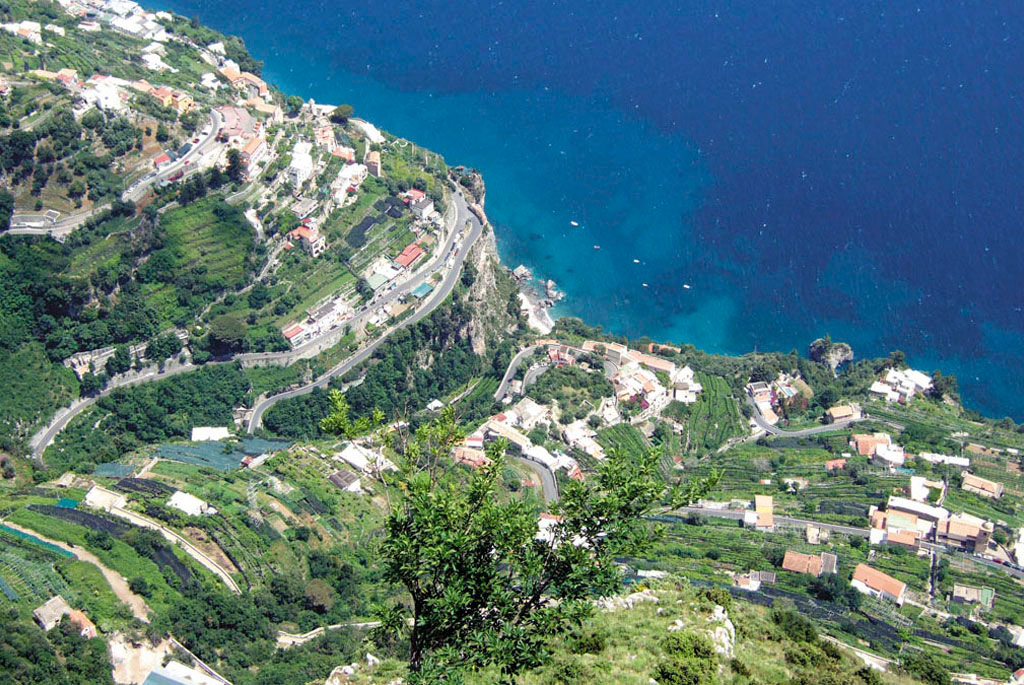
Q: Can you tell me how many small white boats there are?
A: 5